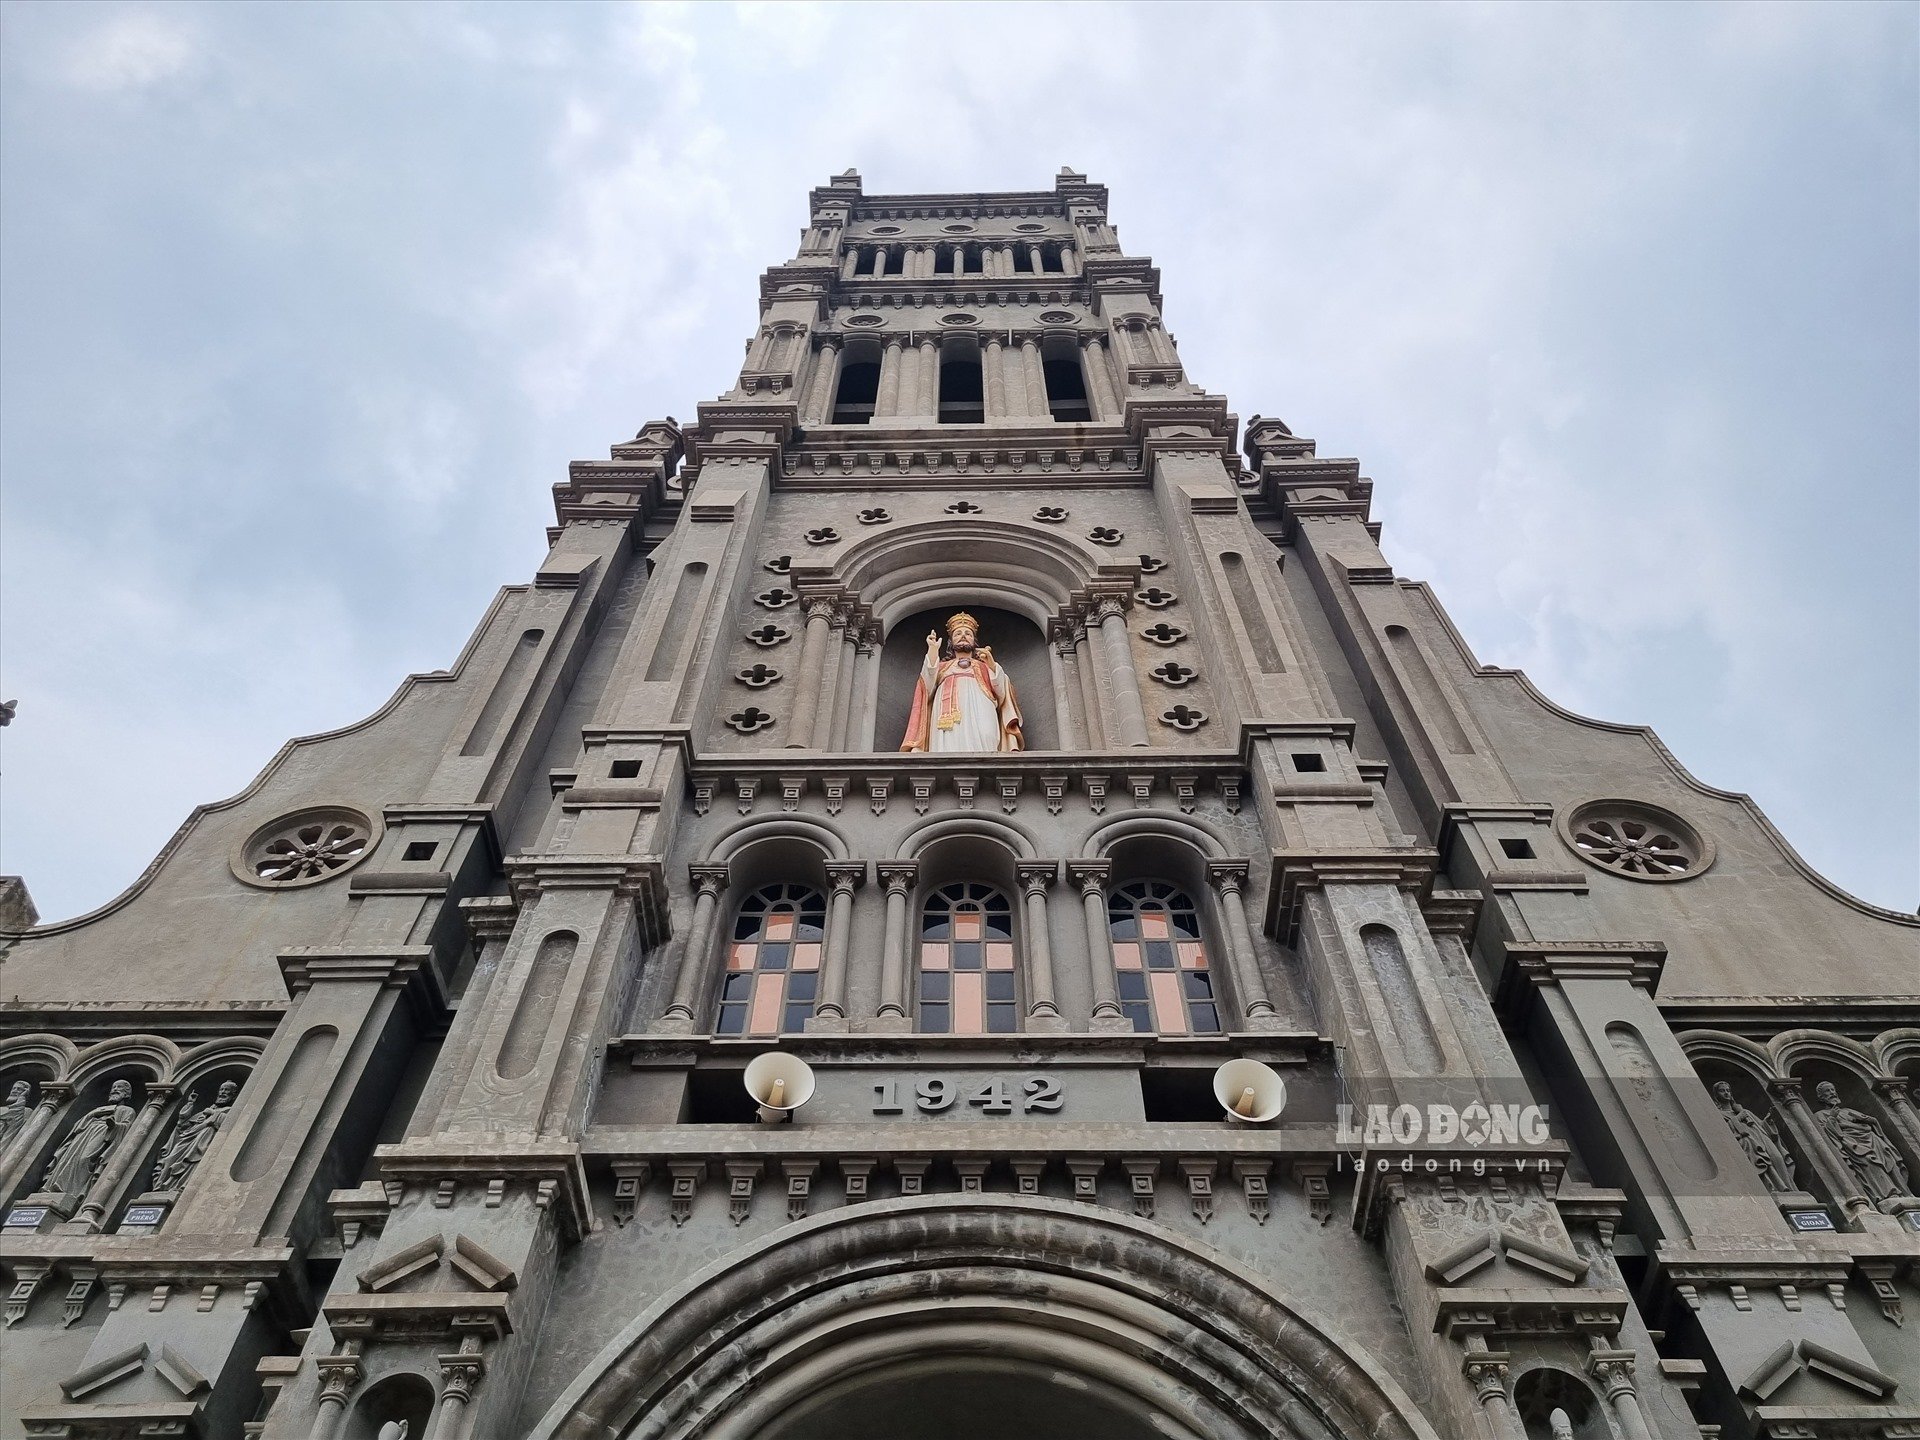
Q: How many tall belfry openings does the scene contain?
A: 3